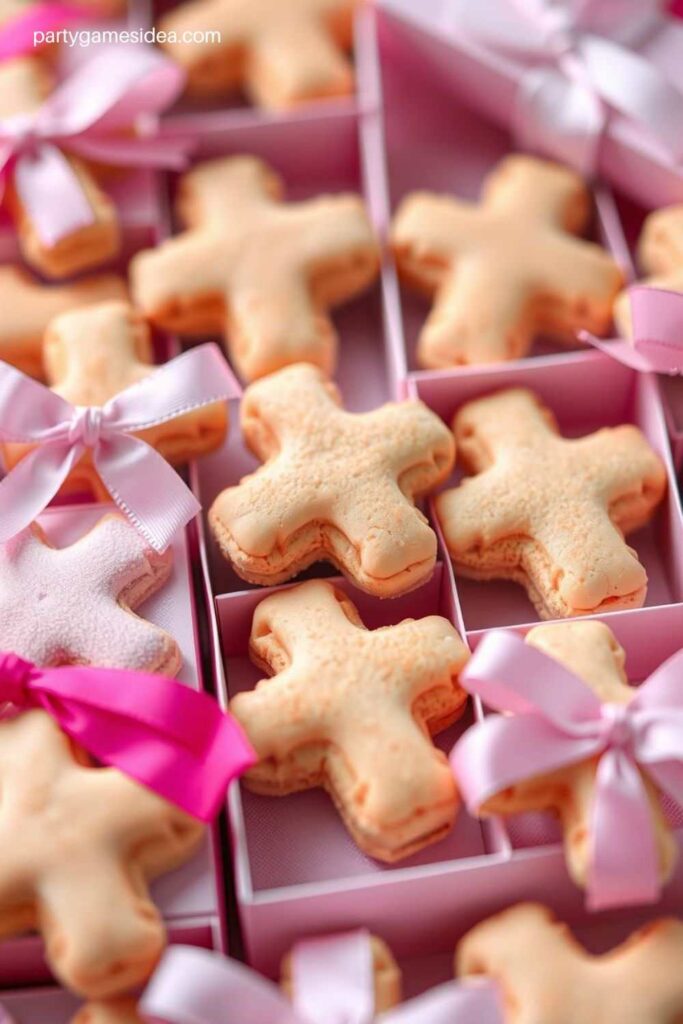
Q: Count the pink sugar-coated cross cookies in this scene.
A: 1